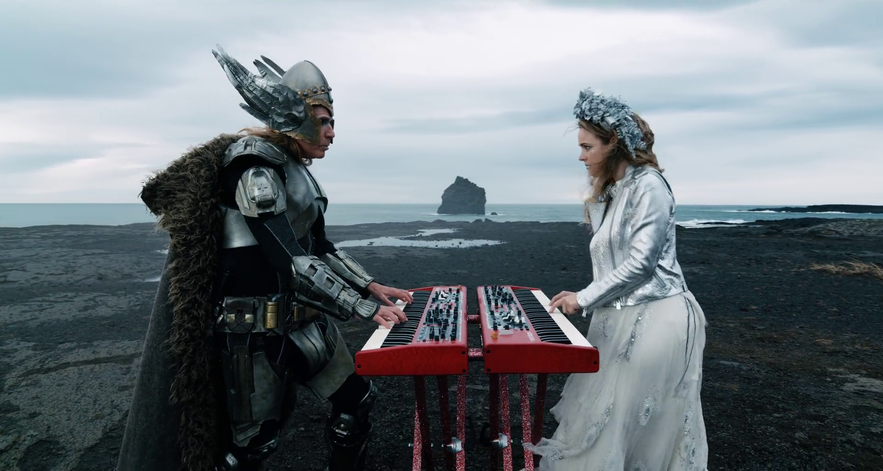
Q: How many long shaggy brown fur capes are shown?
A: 1